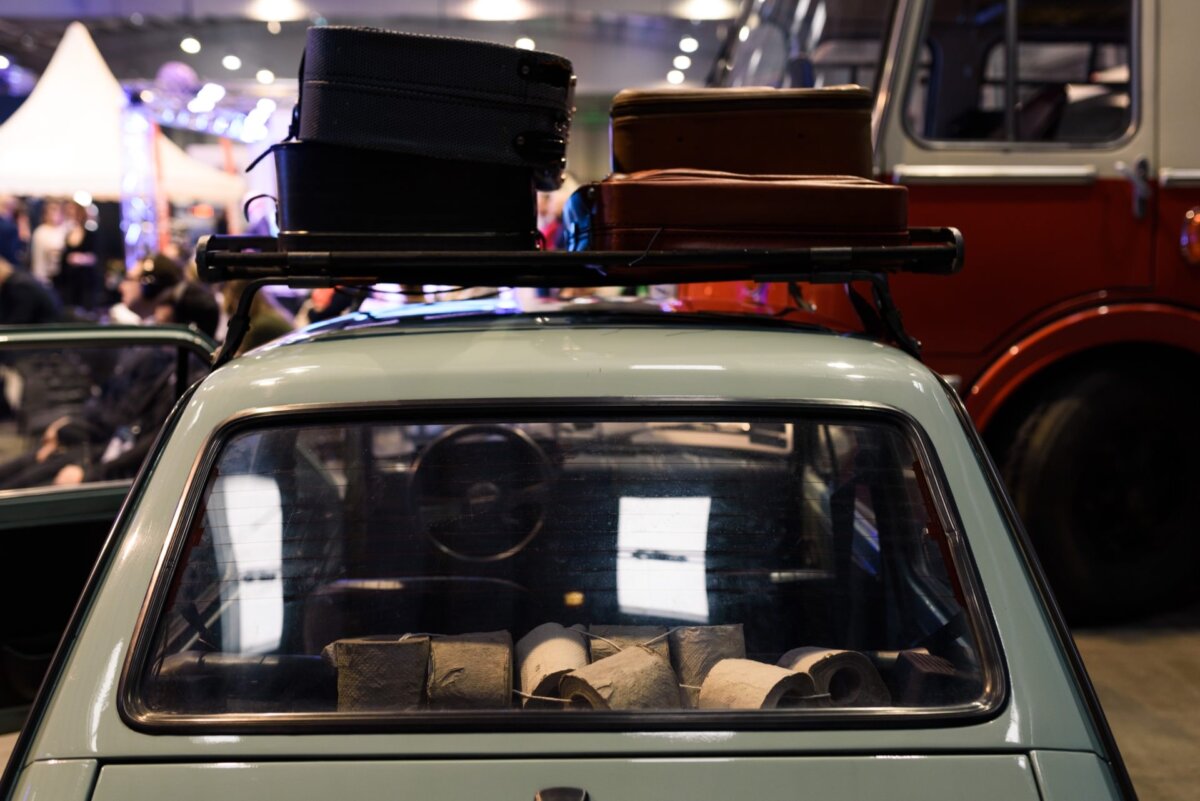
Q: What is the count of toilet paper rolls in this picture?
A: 8